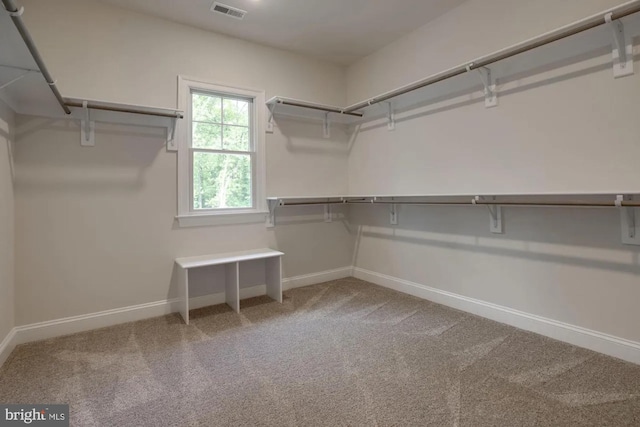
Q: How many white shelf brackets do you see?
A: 12